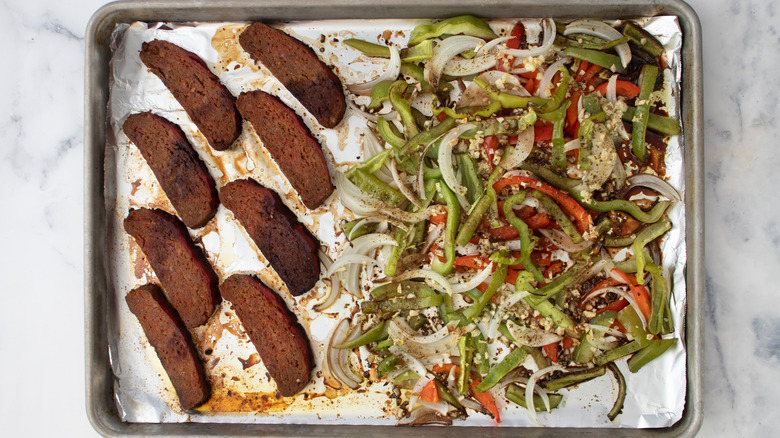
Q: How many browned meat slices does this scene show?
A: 8